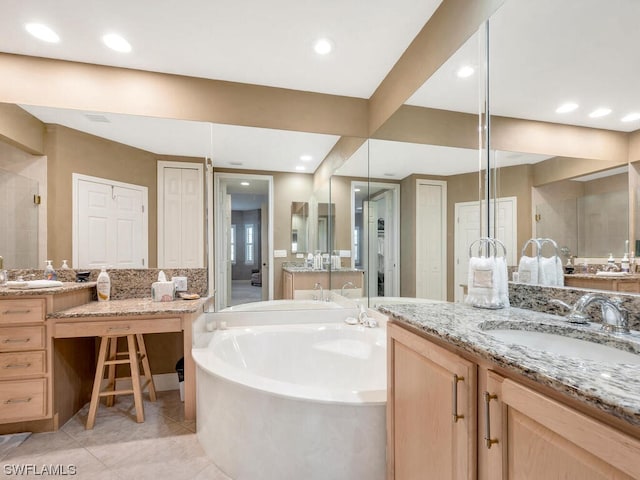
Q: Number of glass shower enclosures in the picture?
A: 1